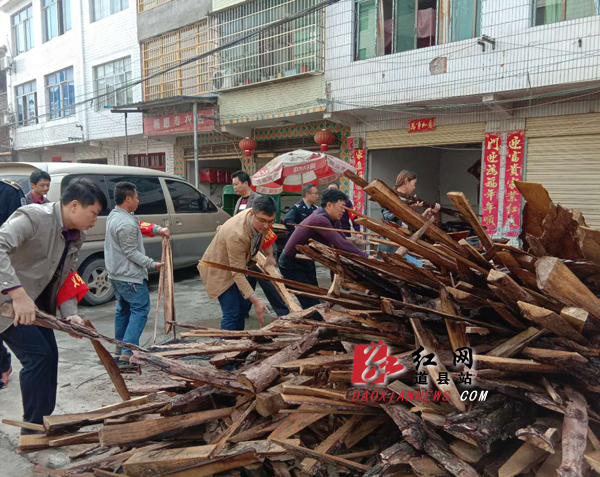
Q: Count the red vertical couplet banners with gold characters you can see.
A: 3